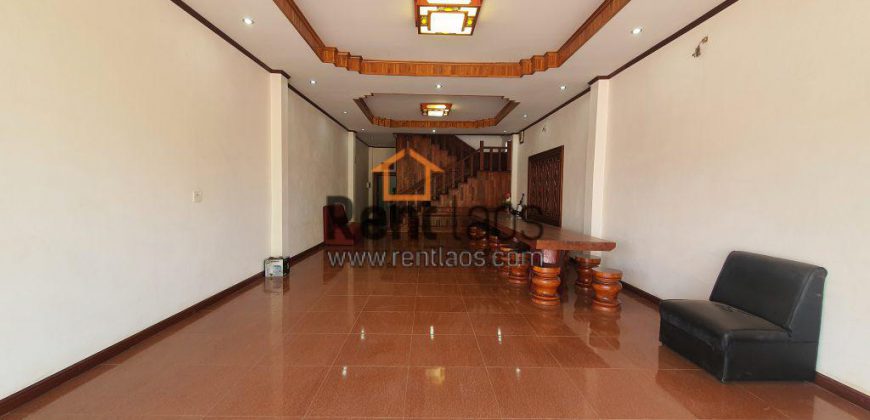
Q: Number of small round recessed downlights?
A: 10